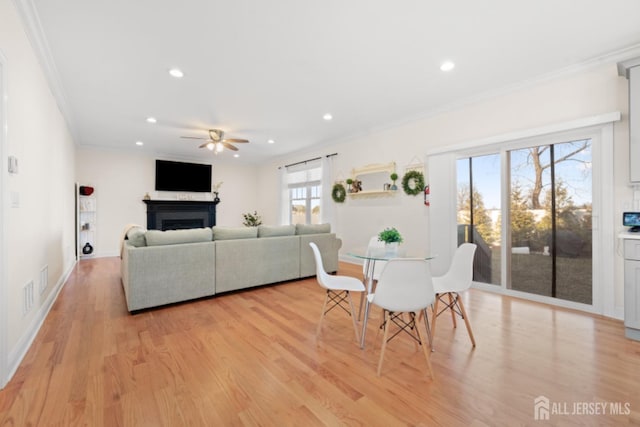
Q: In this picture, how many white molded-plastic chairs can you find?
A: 4